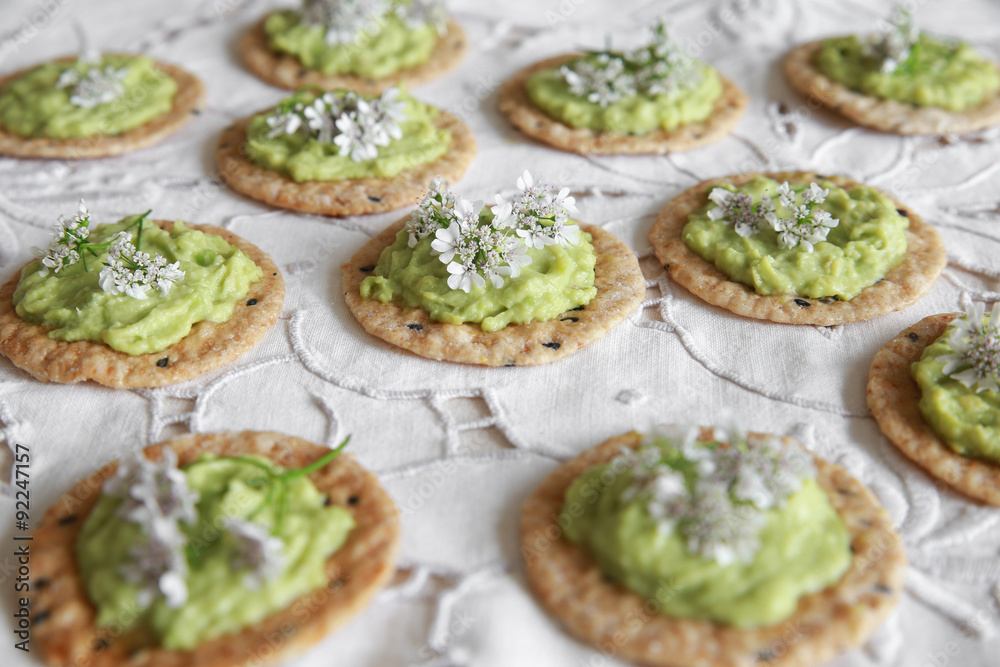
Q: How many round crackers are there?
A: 11